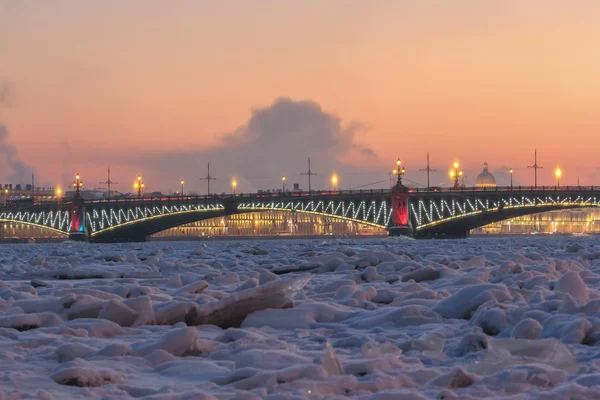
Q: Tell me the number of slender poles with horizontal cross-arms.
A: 5